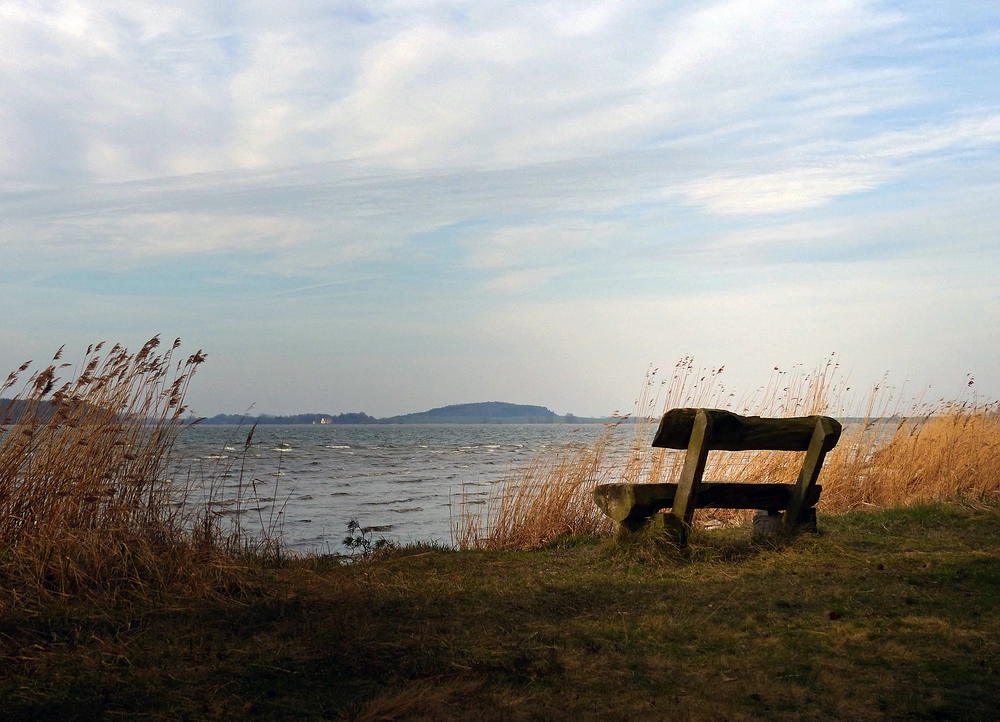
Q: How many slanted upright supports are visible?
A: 2